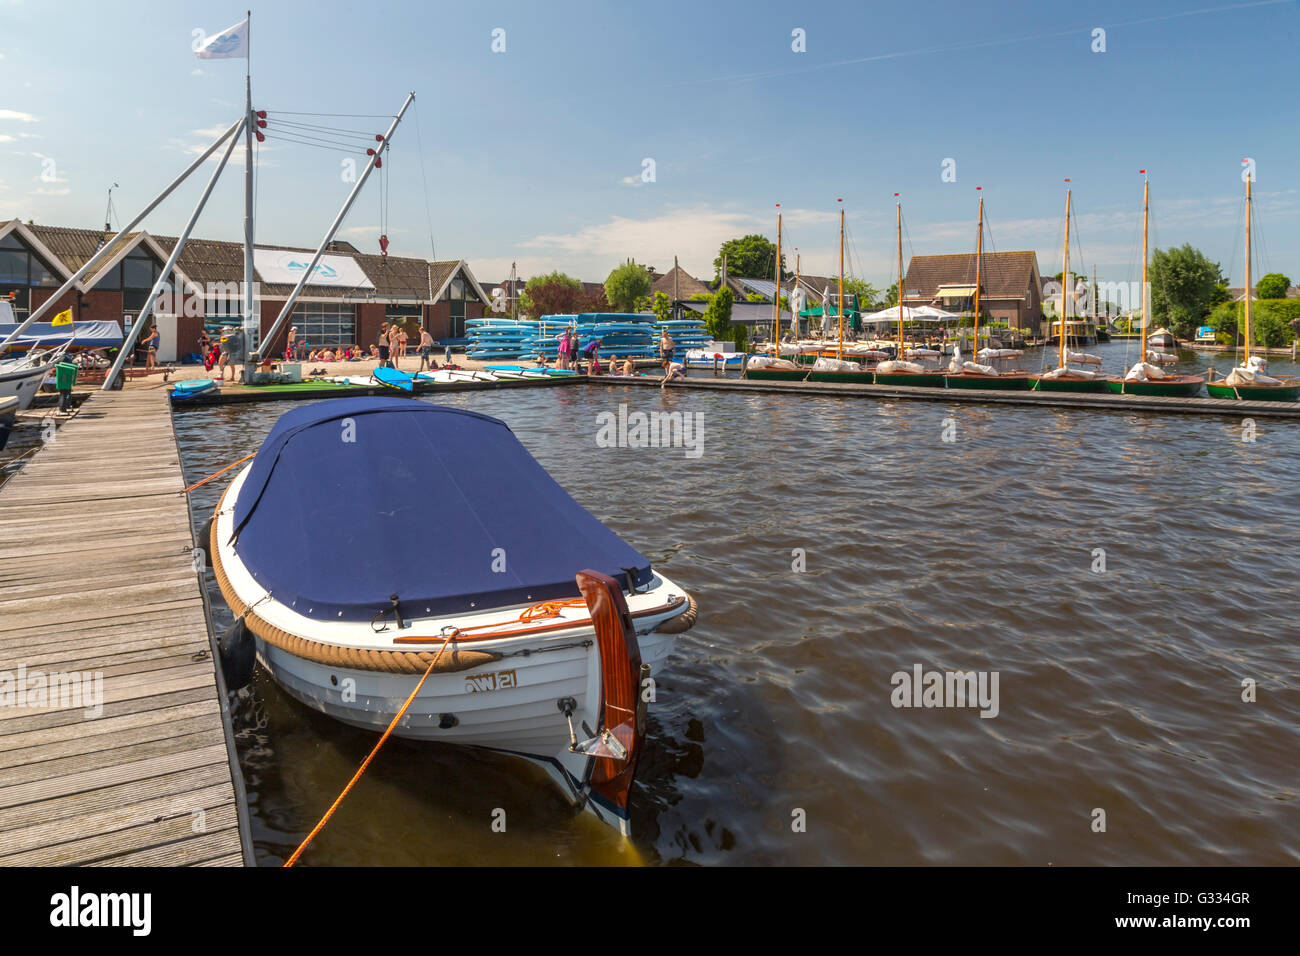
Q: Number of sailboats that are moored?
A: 7